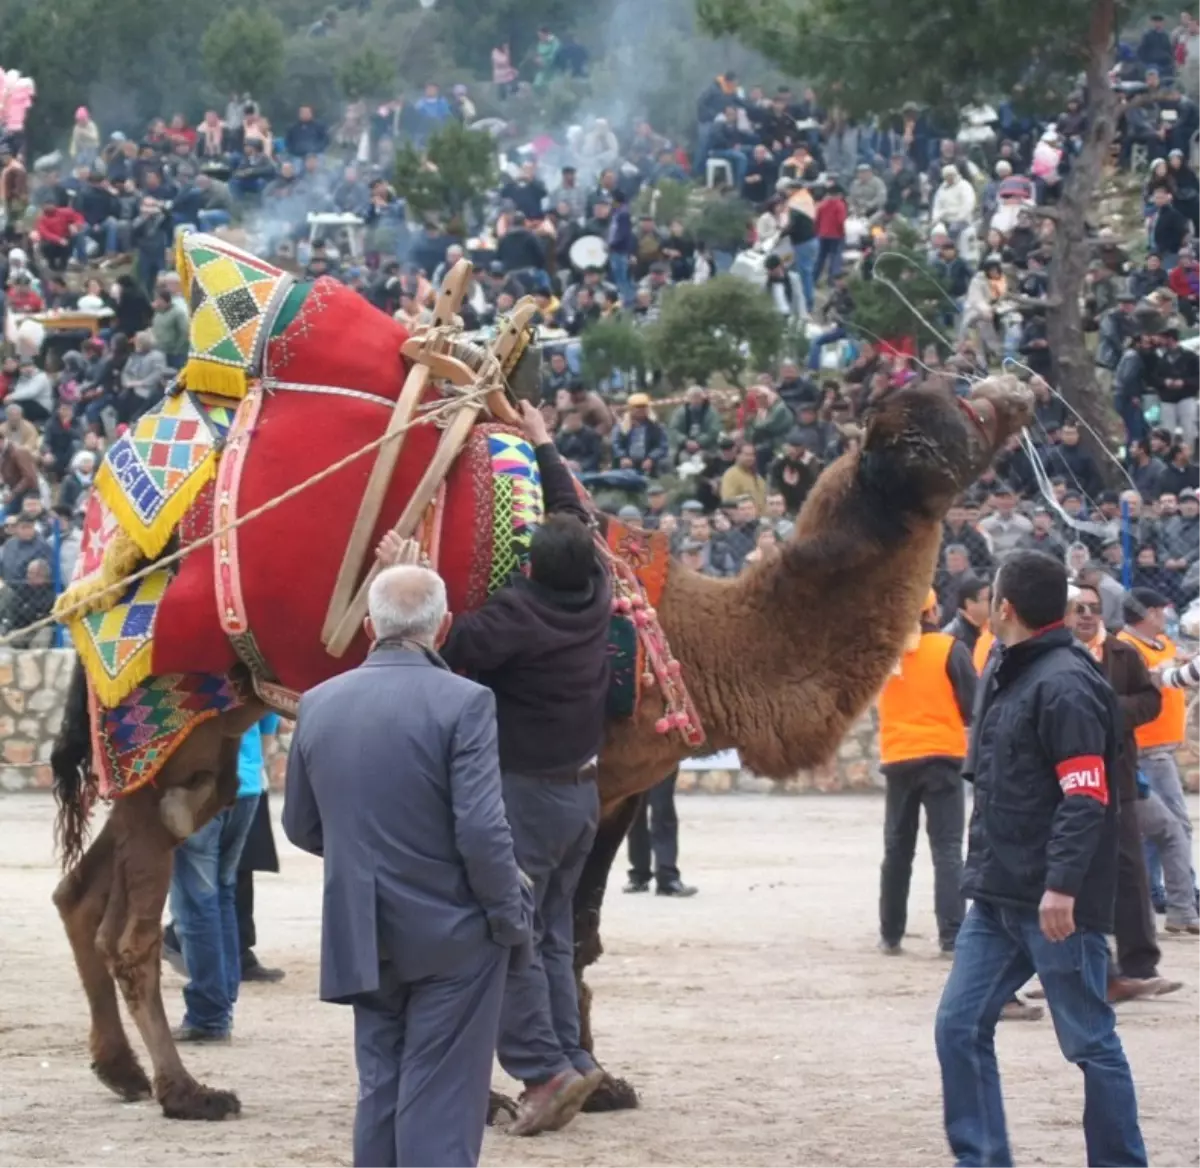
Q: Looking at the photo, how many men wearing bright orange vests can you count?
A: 3